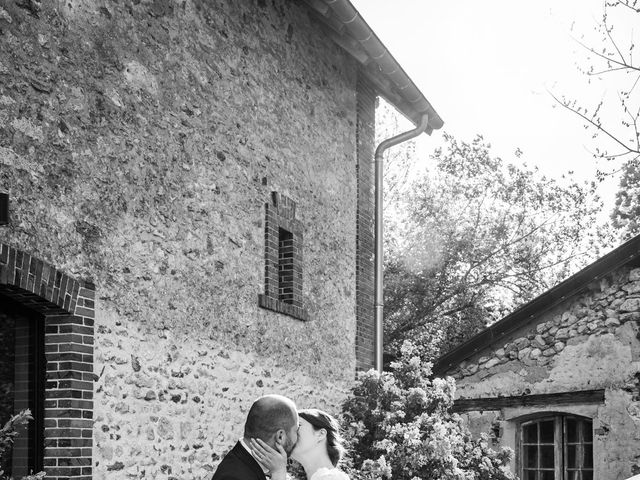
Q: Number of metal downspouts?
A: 1